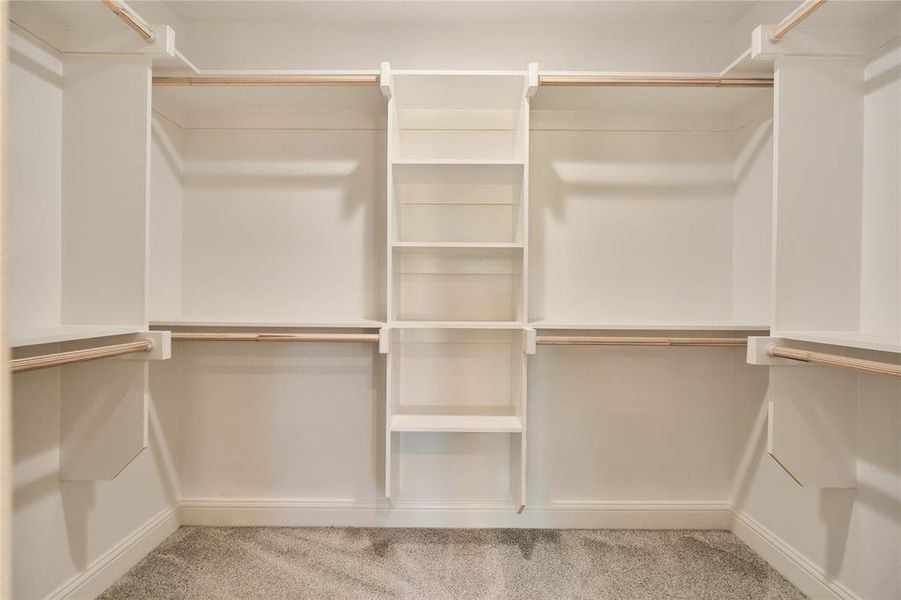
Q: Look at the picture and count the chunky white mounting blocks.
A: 8